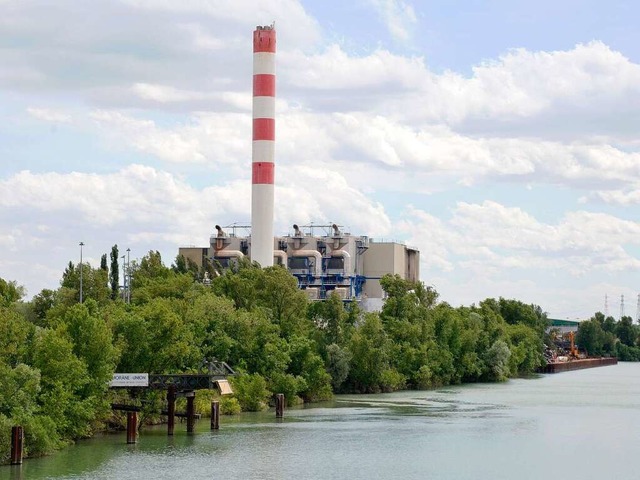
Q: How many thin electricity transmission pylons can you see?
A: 3